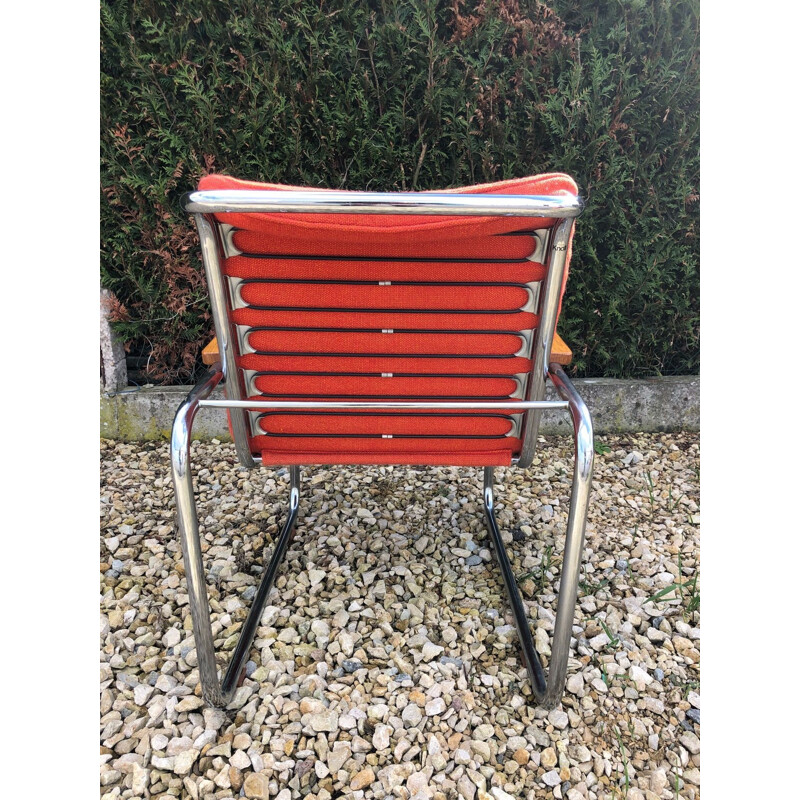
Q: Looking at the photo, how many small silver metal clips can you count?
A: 4